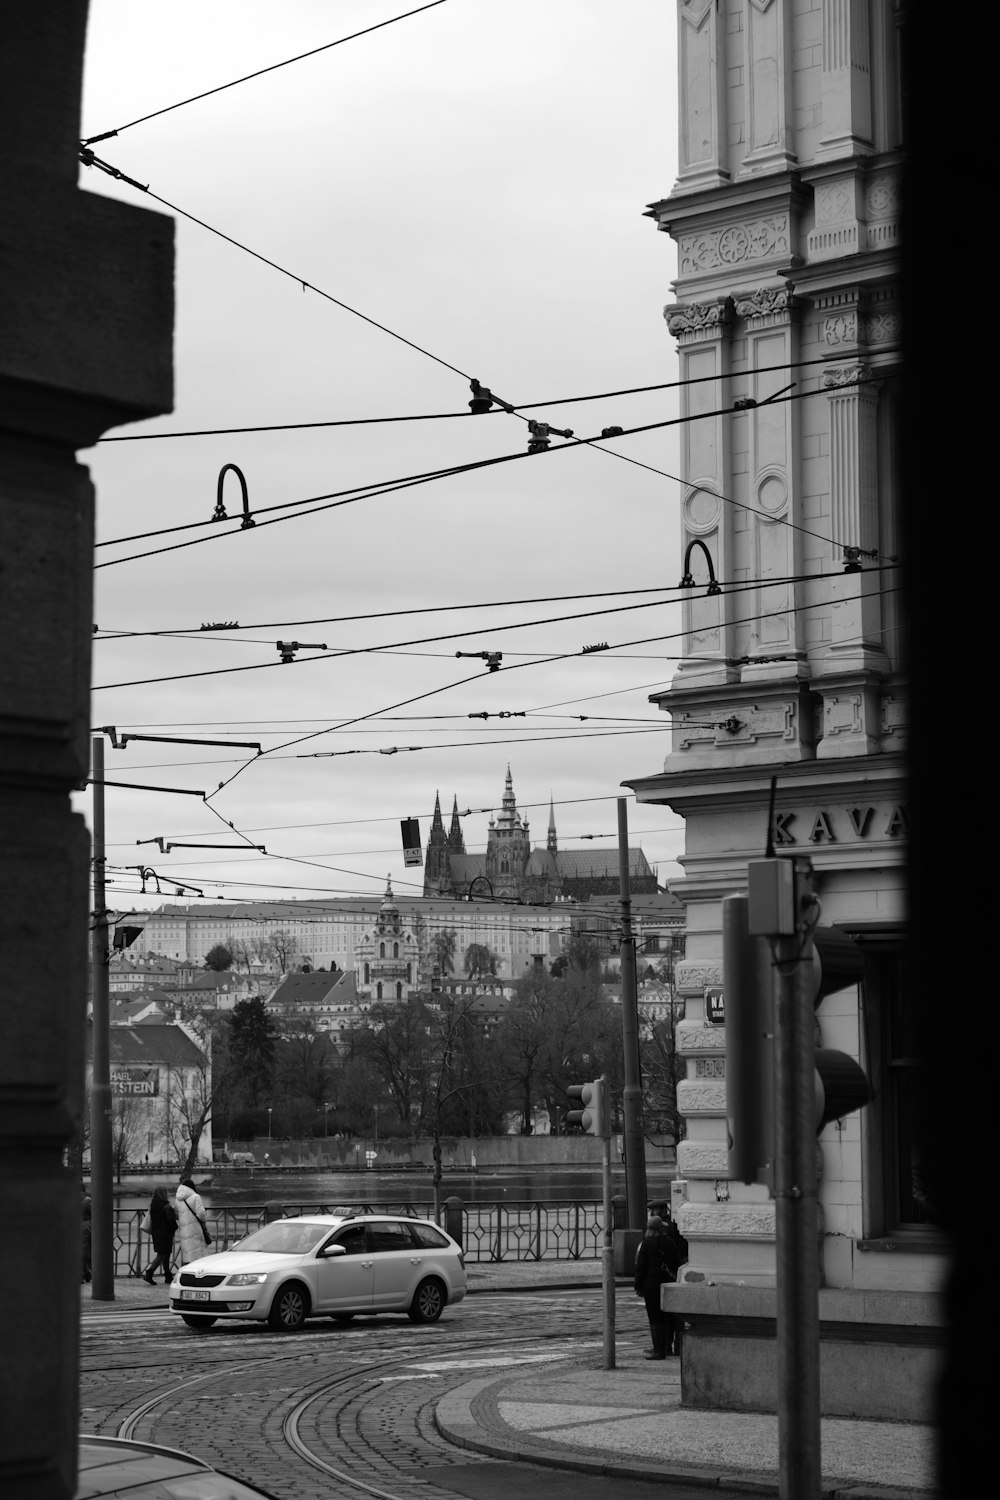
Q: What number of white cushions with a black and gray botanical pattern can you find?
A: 0